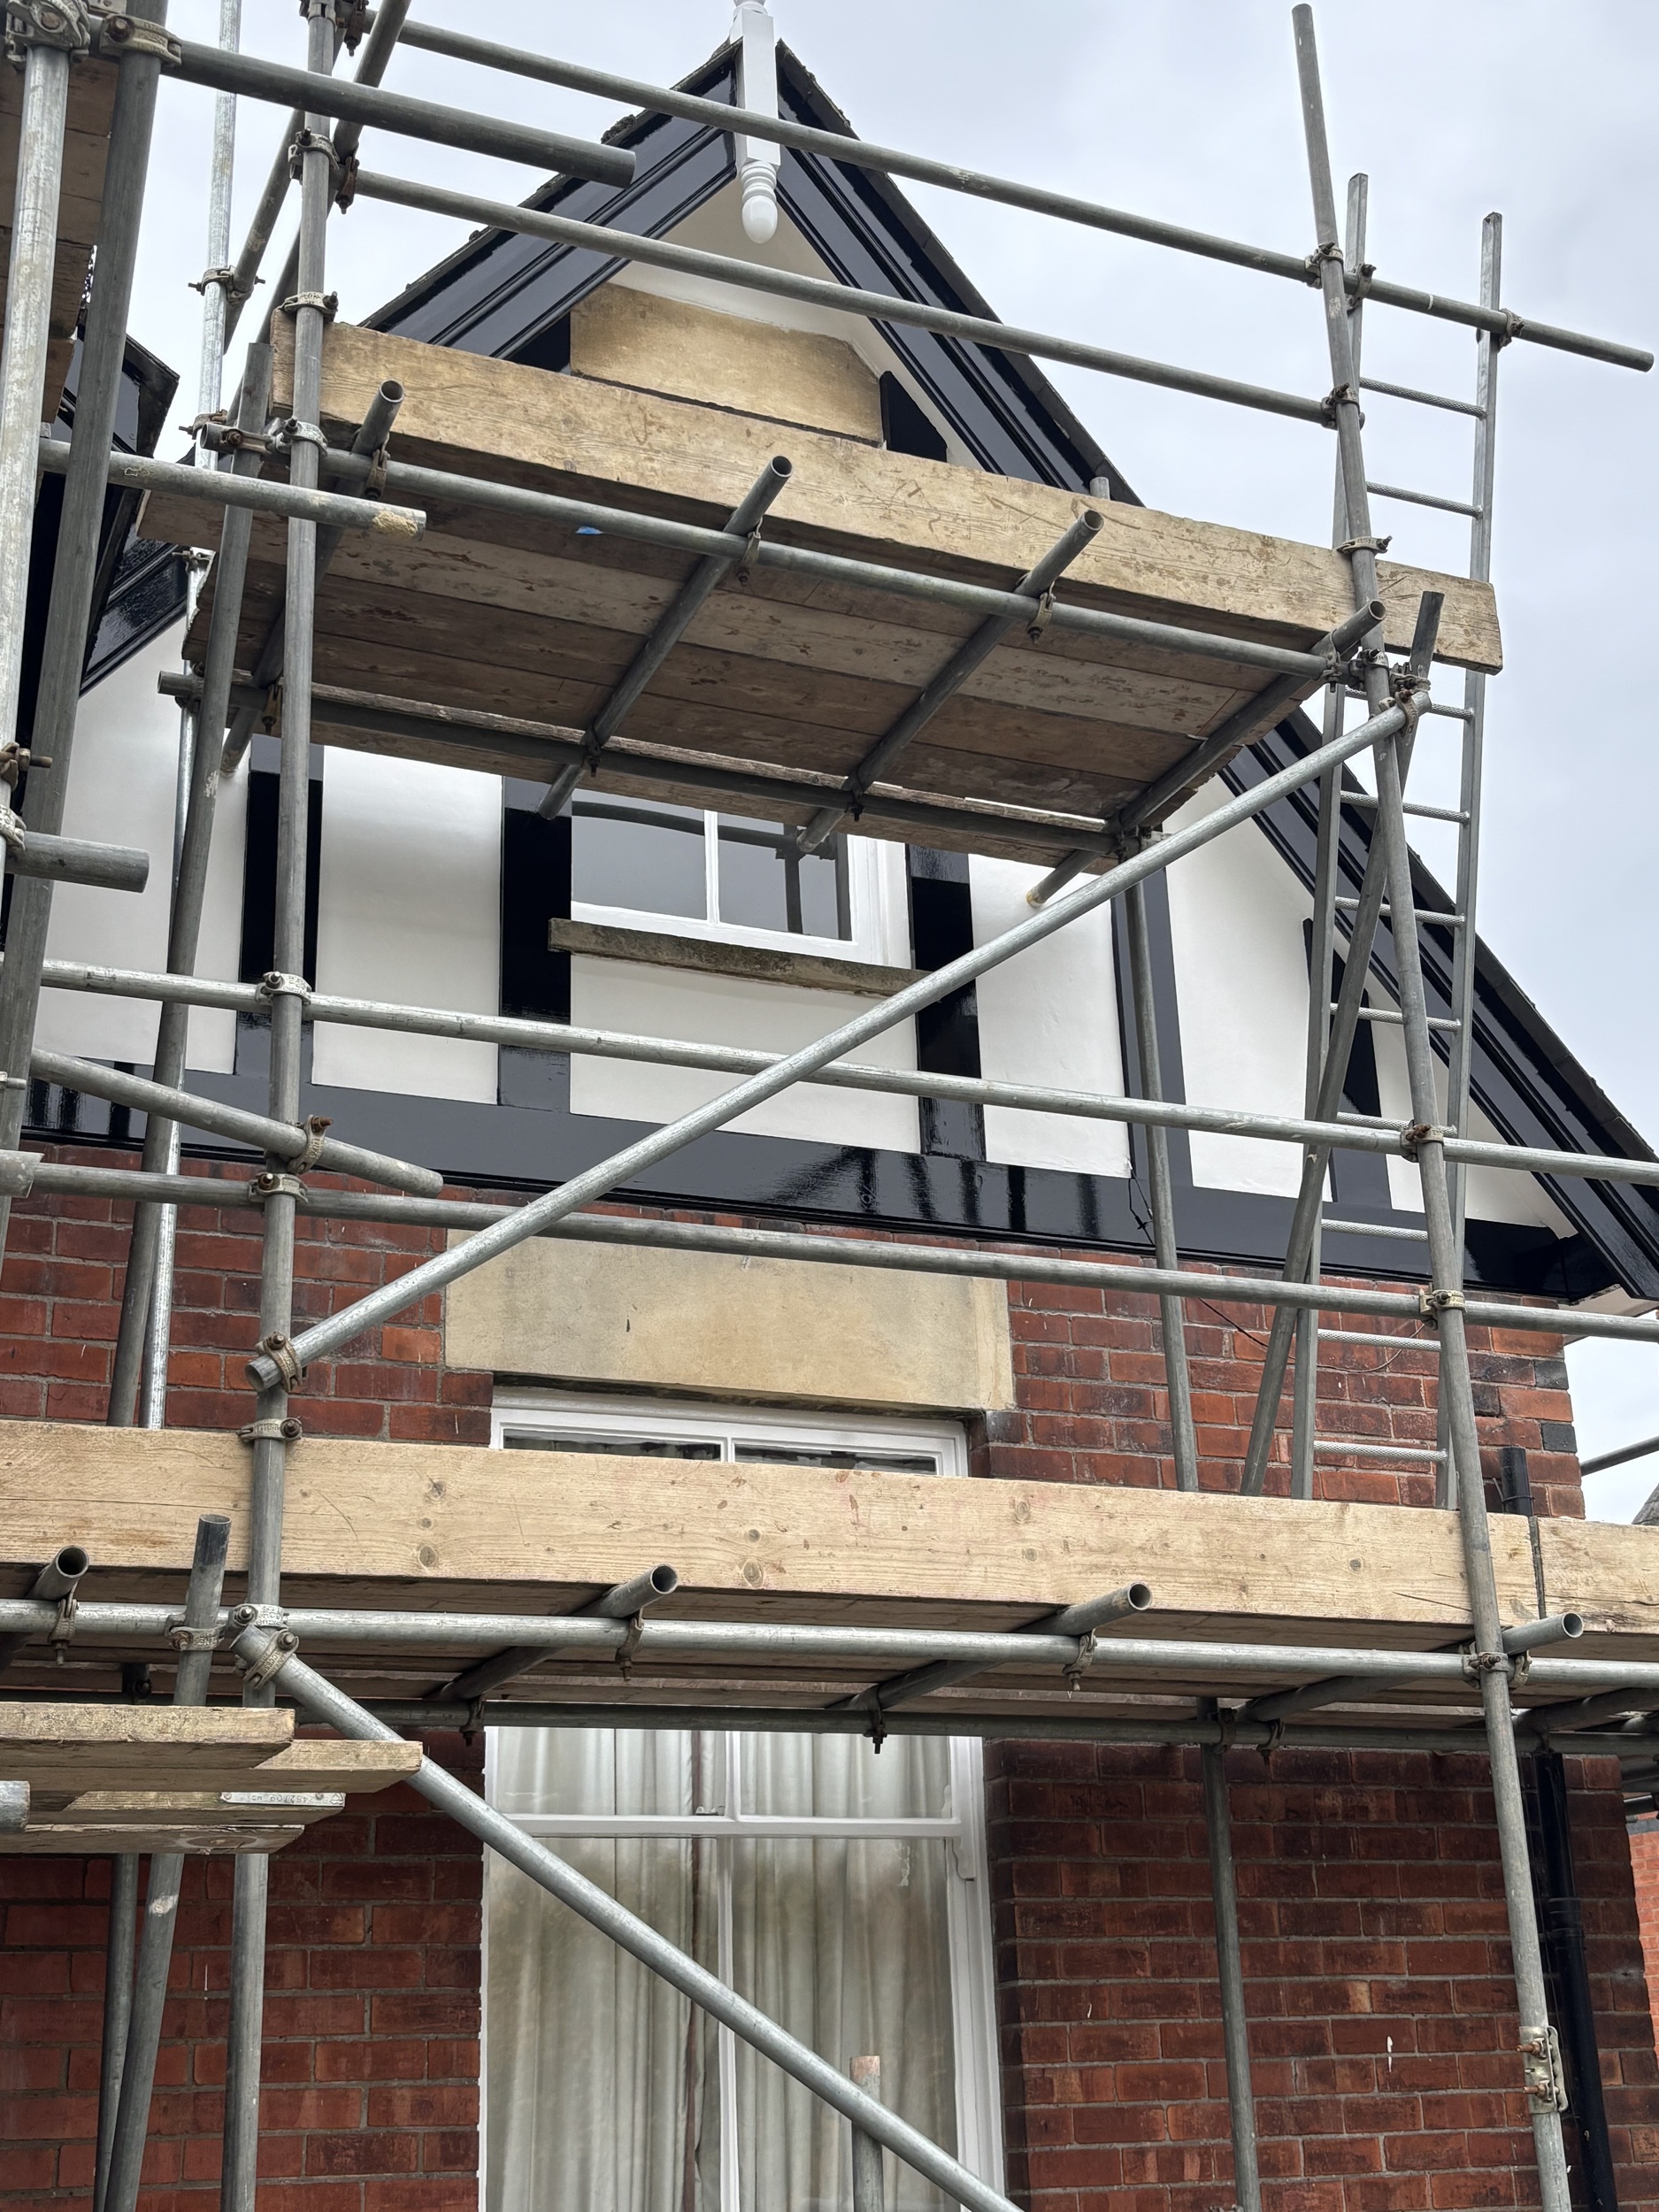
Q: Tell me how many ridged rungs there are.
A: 10